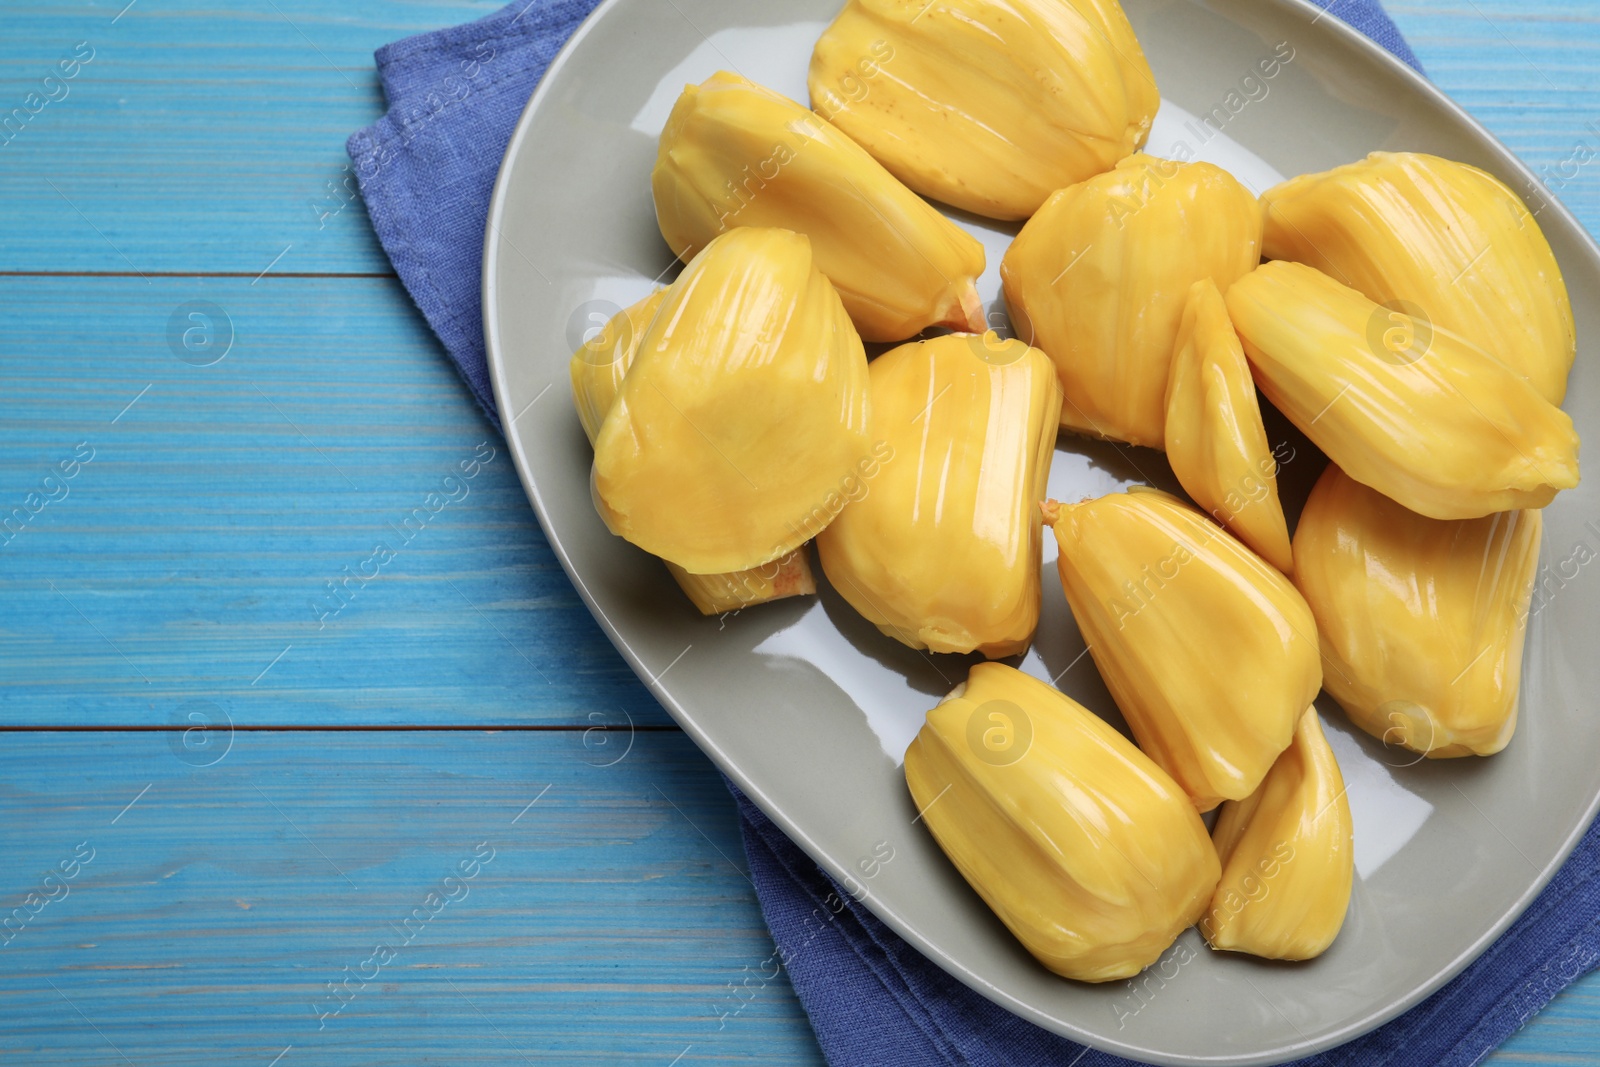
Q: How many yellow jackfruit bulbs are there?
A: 13